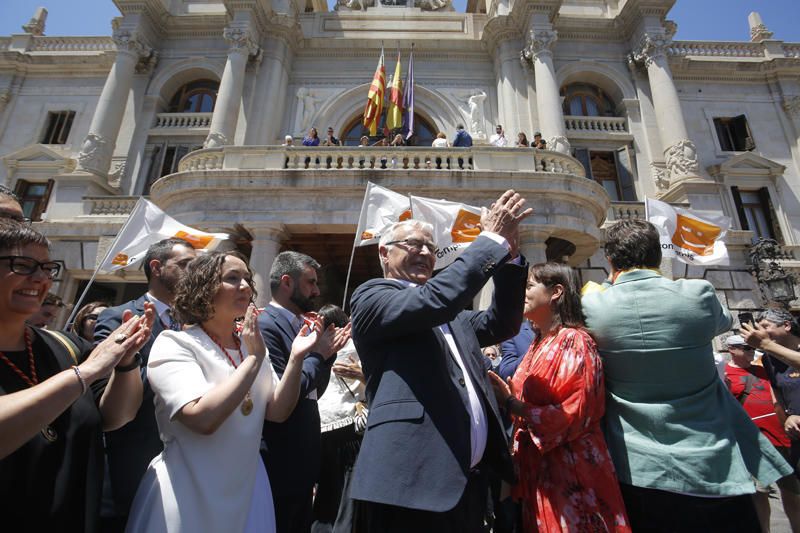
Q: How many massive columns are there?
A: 4